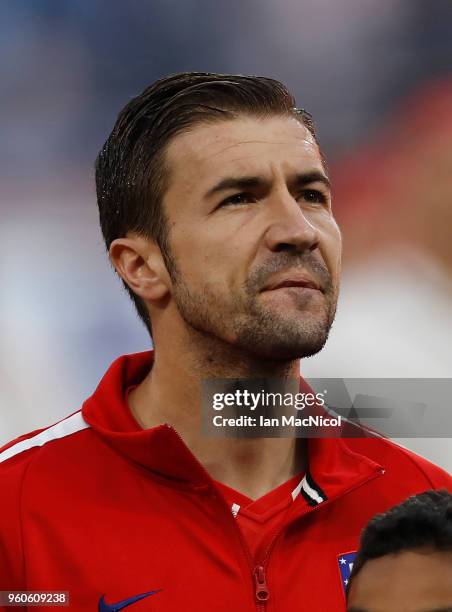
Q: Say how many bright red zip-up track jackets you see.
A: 1